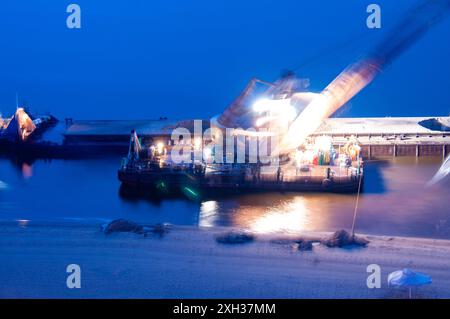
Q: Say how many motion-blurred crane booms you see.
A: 1